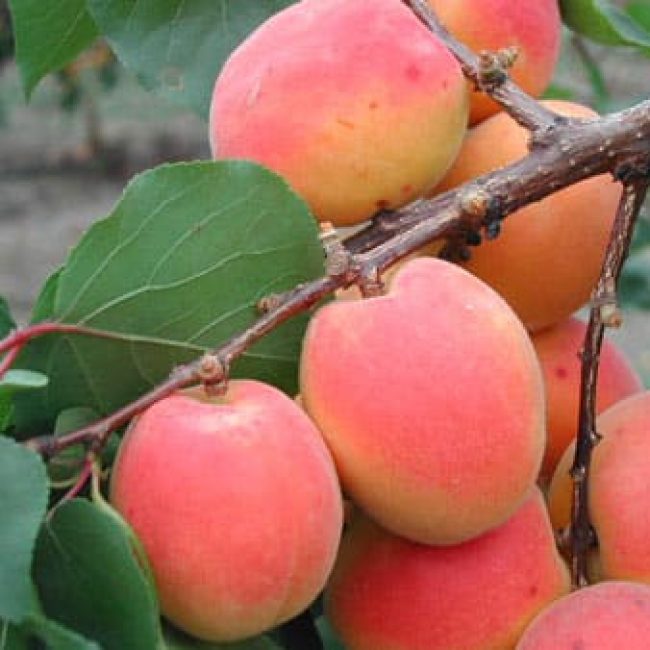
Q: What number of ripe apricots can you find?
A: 9